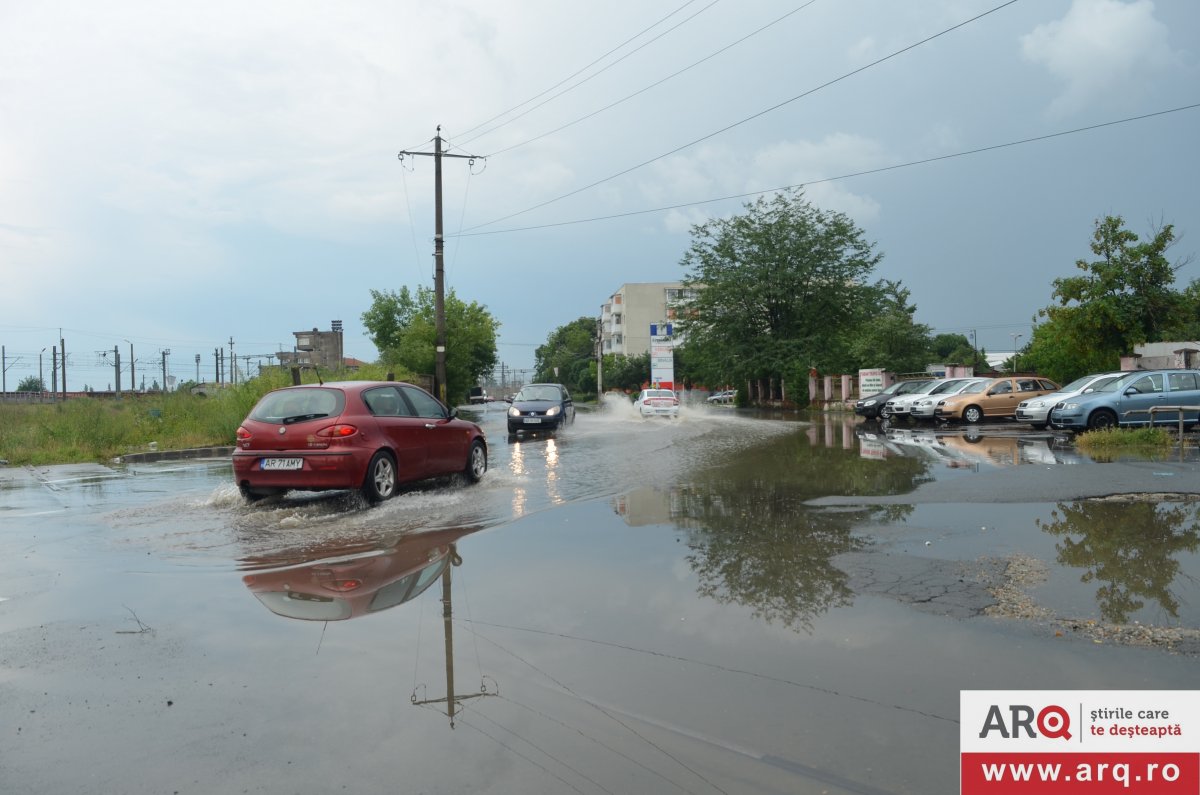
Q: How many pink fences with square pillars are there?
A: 1